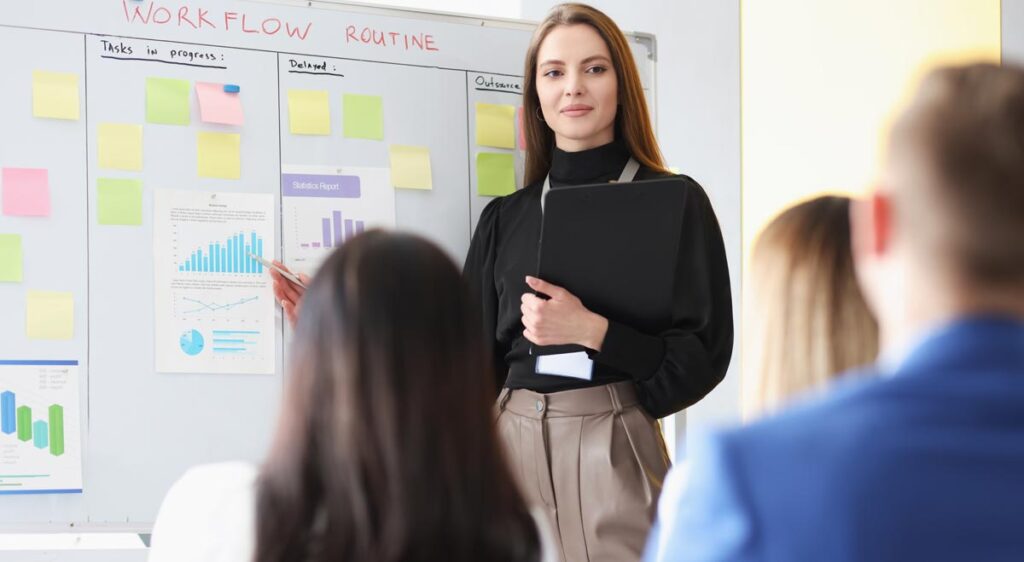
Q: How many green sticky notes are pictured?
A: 5